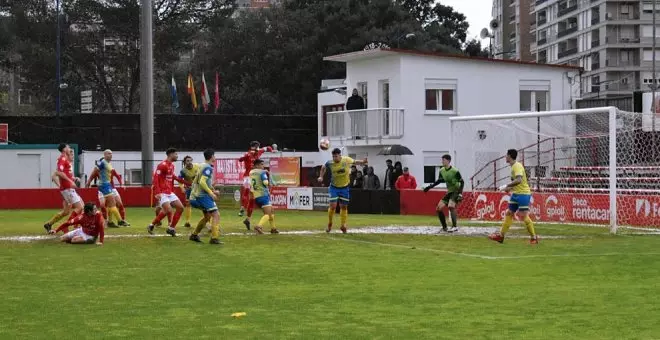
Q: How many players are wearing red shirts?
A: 5